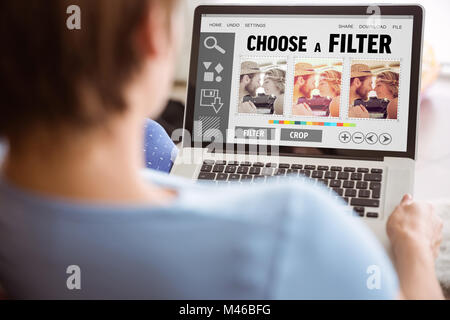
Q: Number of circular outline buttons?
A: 4